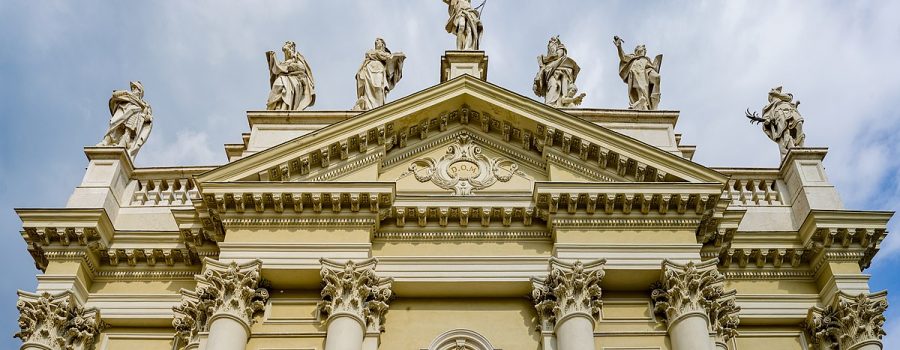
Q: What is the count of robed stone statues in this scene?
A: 7